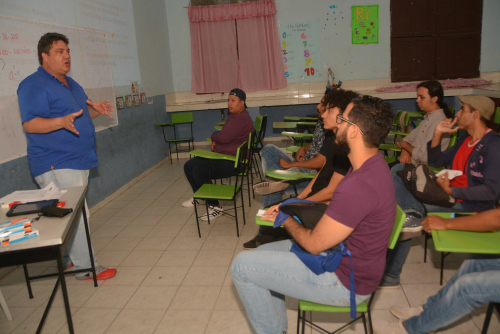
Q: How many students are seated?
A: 7